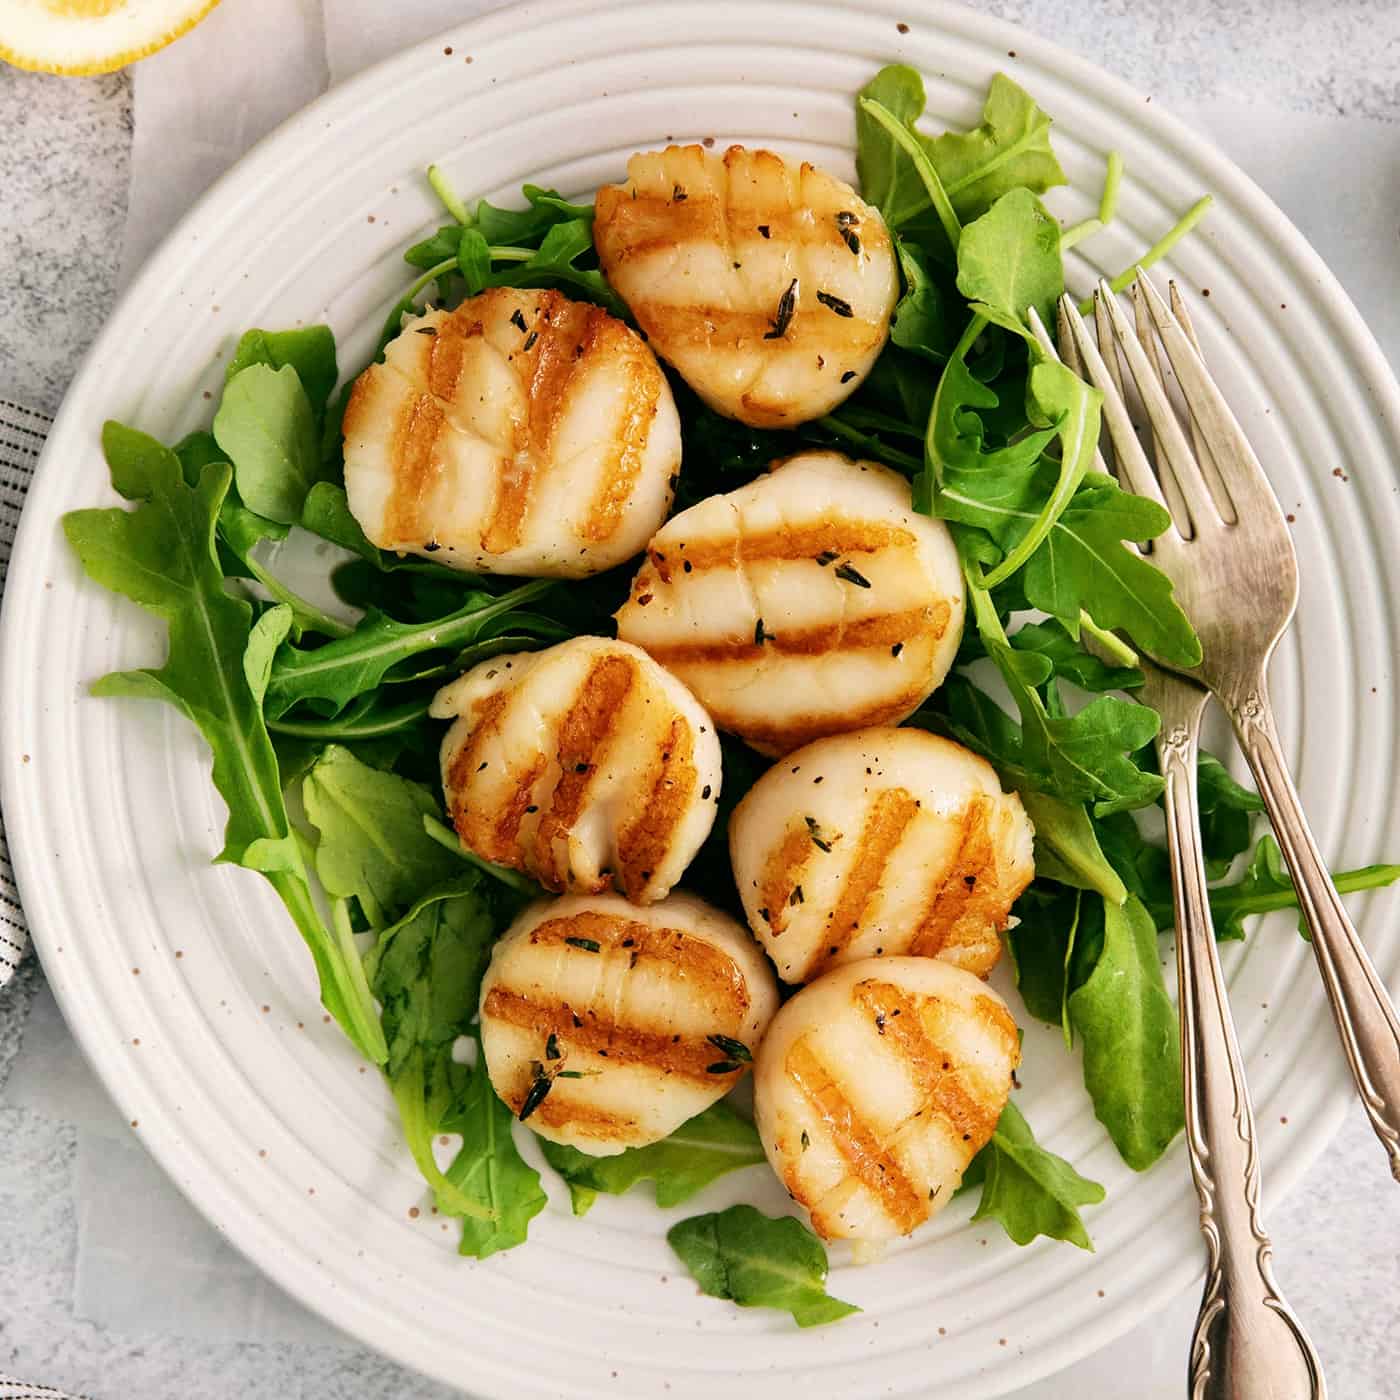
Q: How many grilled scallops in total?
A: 7